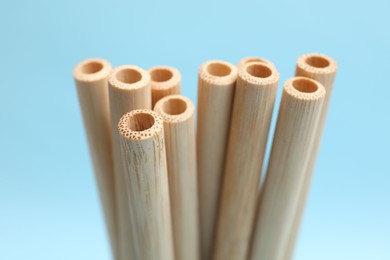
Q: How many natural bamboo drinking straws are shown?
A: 10